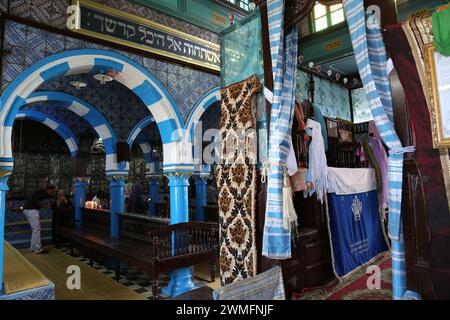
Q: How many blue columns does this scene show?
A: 6